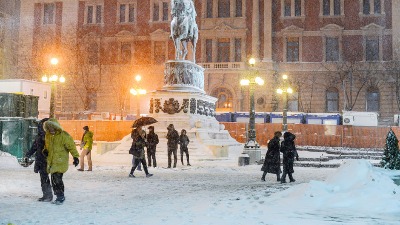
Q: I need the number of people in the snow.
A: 10